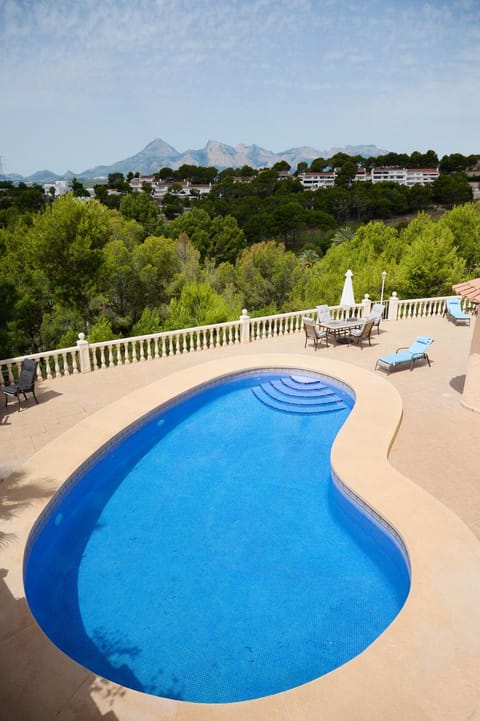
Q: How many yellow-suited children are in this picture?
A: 0